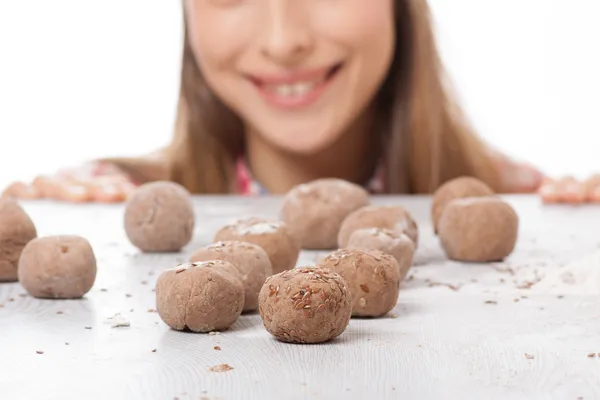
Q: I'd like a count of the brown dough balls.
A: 13